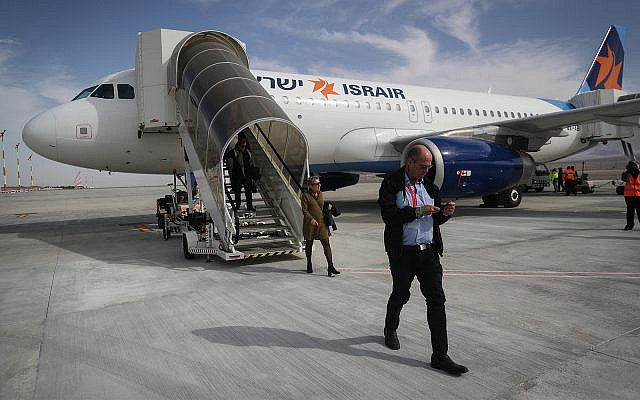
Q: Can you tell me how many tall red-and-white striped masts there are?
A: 3